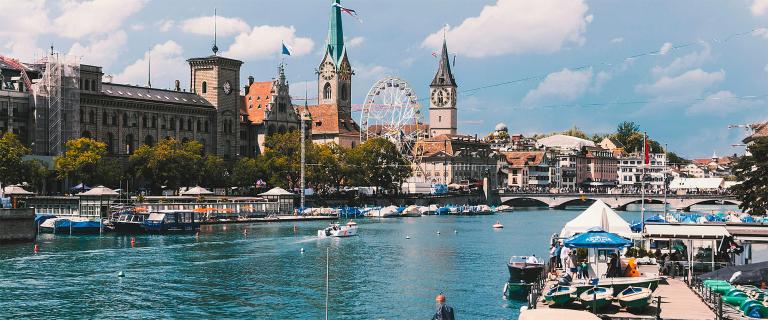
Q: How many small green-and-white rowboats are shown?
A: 3